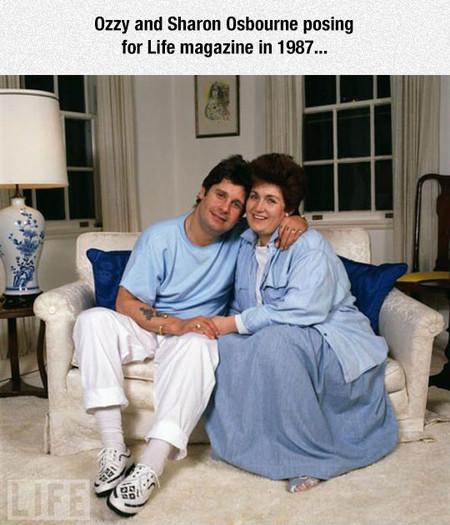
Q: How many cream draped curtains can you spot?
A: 4